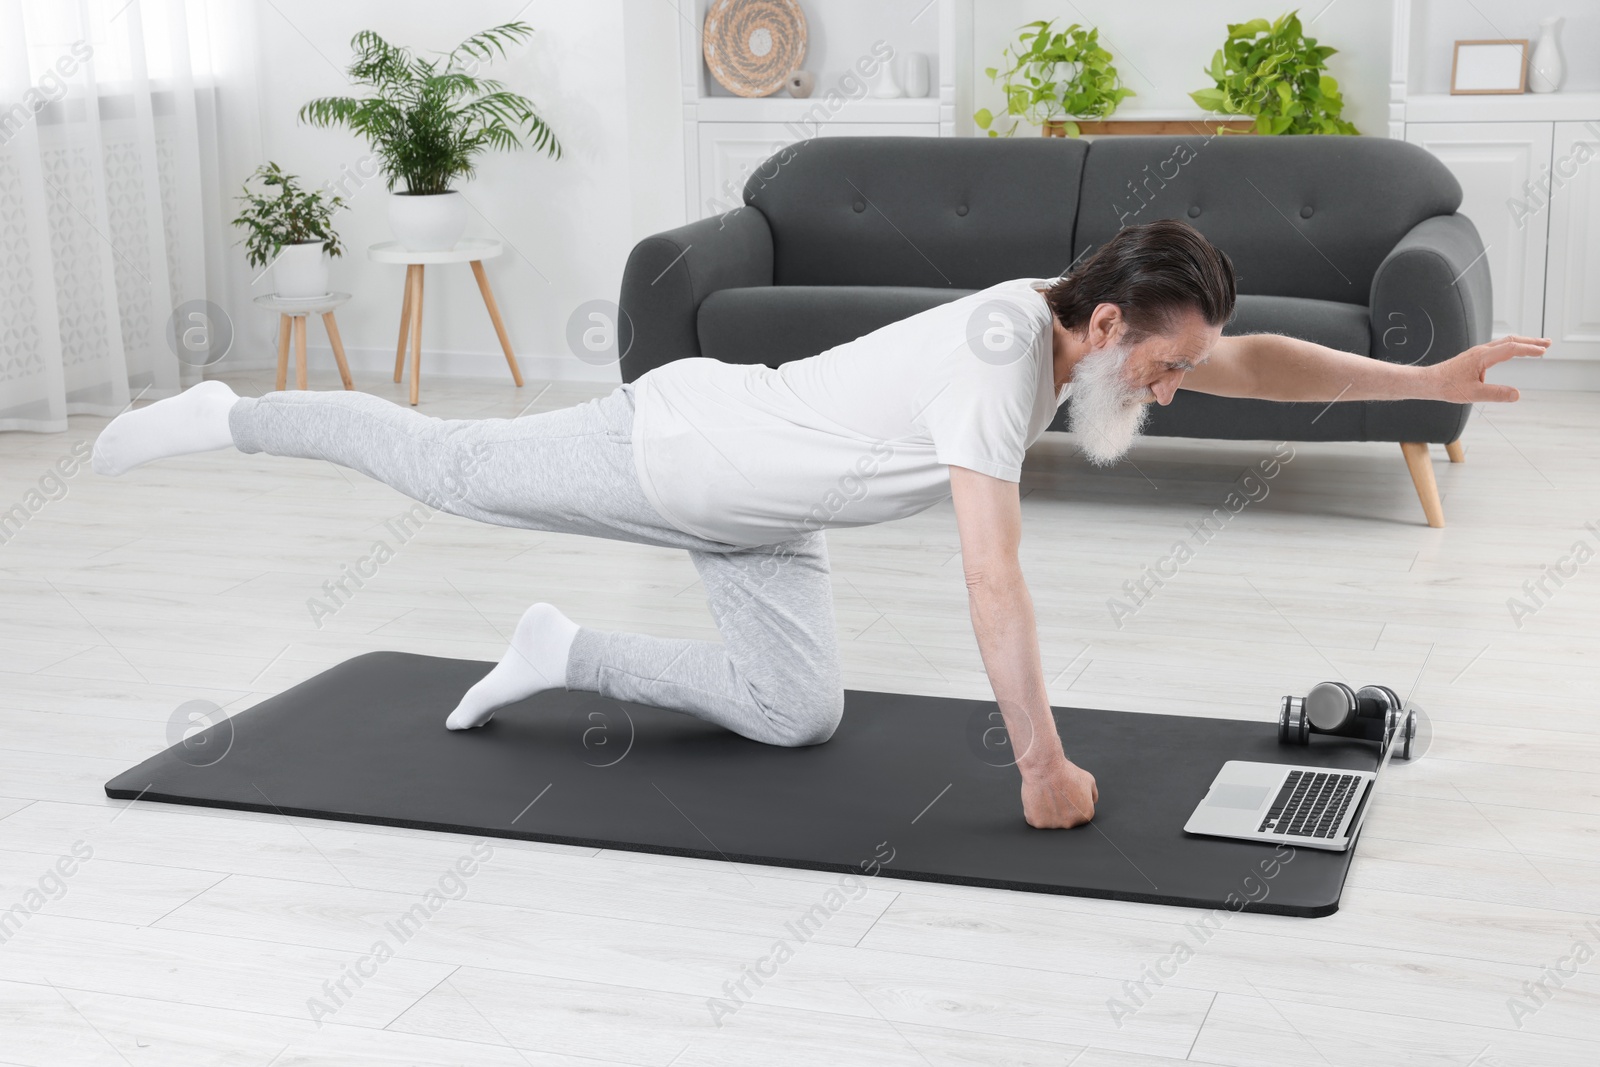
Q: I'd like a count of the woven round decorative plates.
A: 1